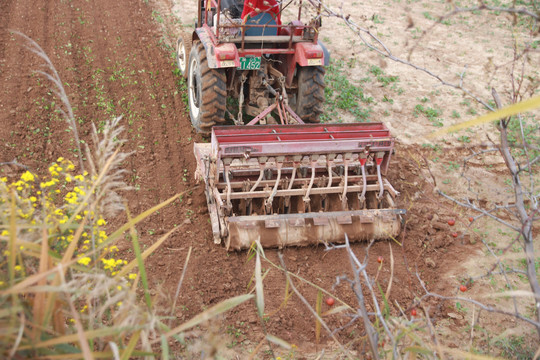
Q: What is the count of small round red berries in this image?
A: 7